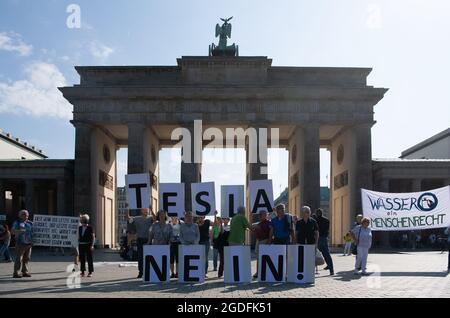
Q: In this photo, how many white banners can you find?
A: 2